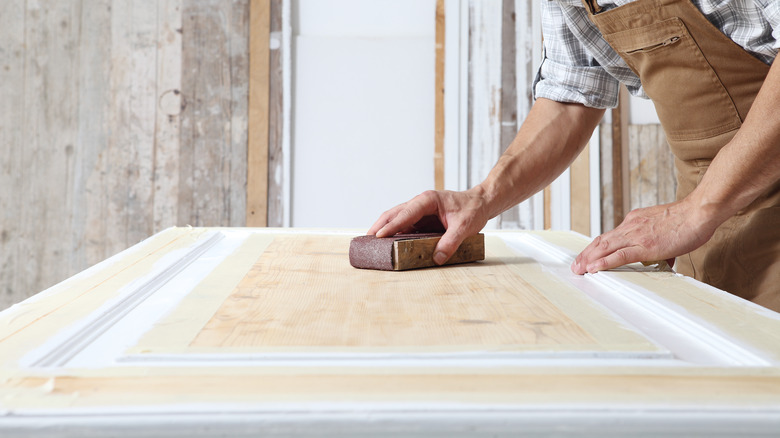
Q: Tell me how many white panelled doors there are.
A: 1